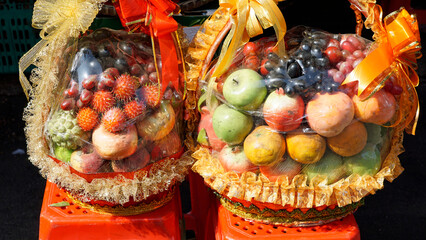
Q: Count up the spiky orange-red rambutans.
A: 6